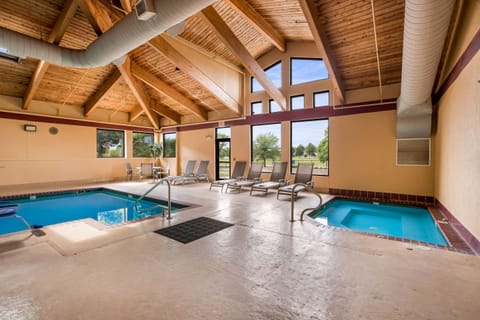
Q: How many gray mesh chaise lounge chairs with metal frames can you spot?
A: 6